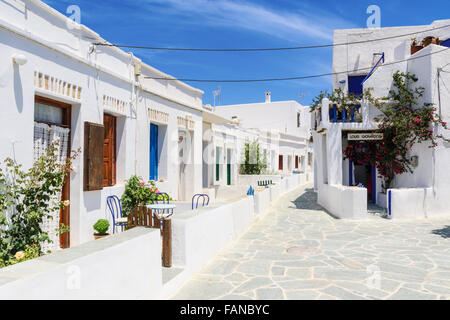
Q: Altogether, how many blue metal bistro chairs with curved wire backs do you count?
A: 3